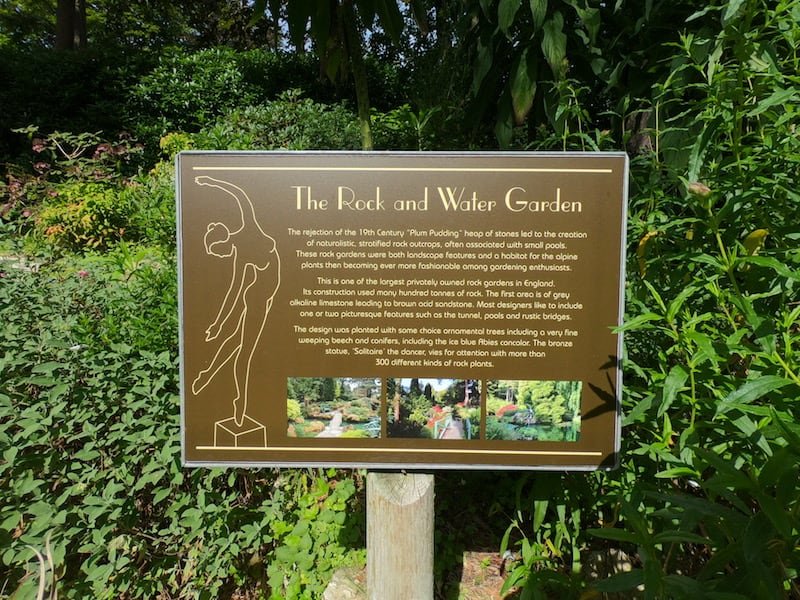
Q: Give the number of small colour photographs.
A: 3